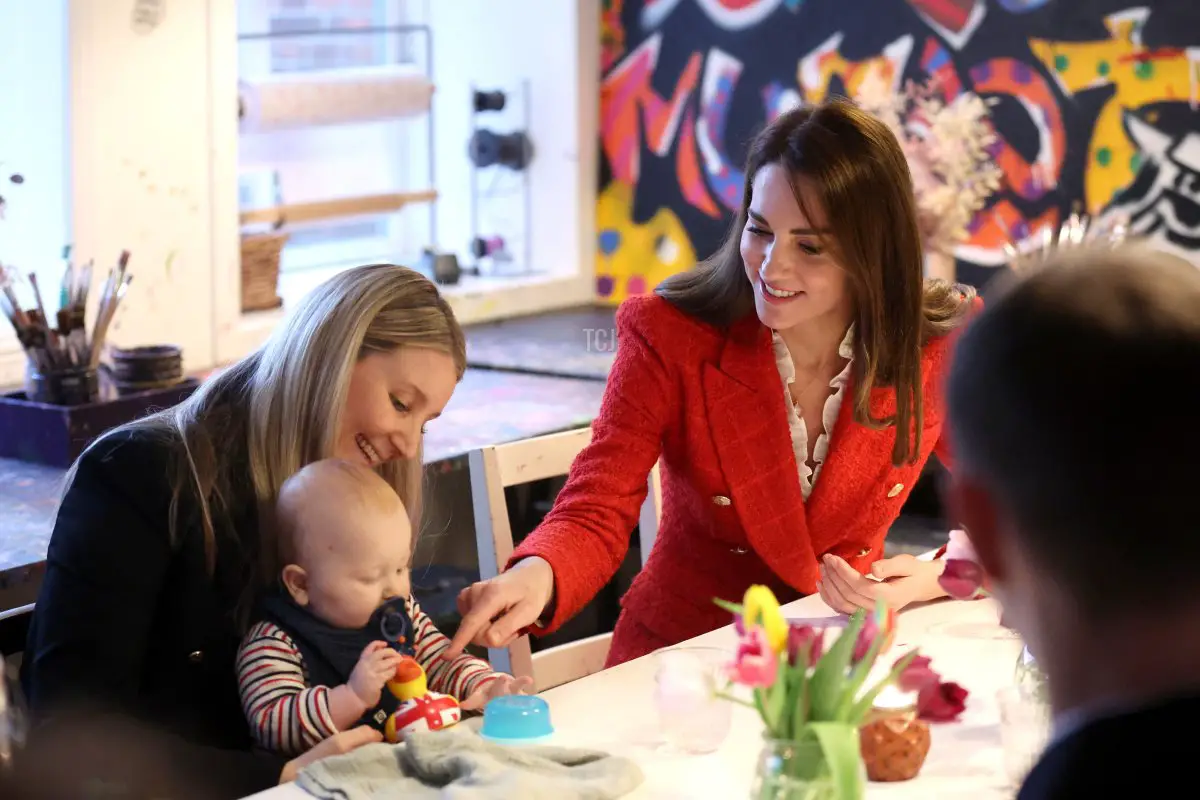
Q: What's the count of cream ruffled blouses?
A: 1